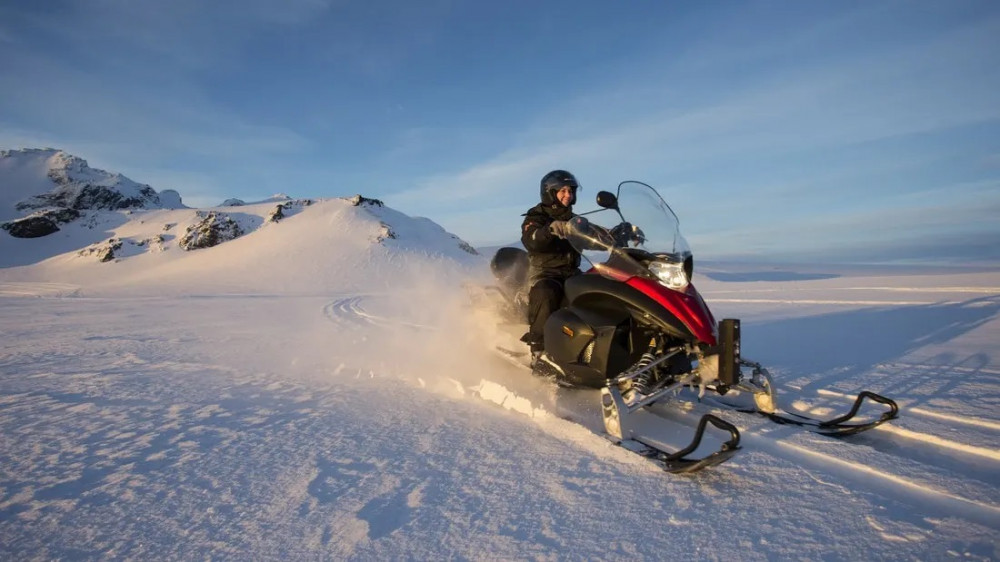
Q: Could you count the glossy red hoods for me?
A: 1